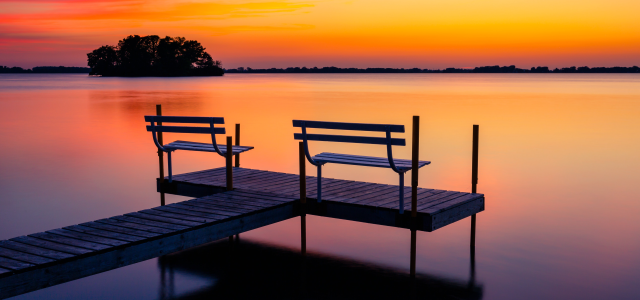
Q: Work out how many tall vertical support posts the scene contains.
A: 6